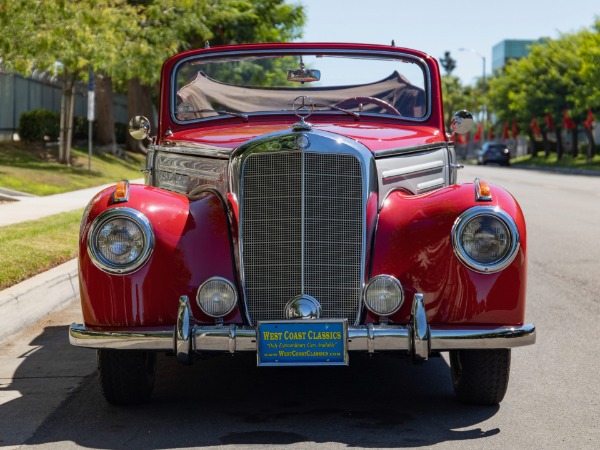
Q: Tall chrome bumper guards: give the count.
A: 2